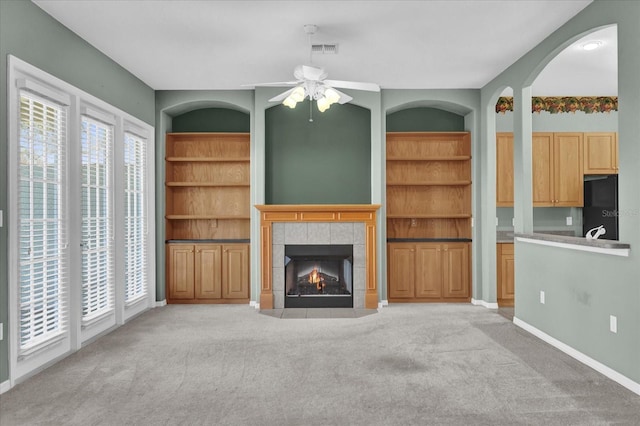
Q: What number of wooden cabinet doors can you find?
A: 11